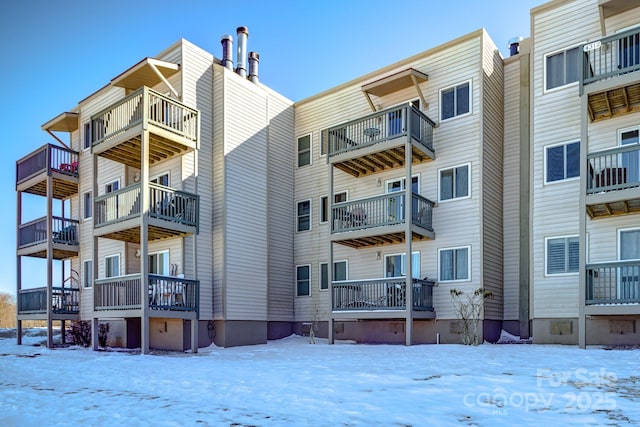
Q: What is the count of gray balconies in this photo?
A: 12